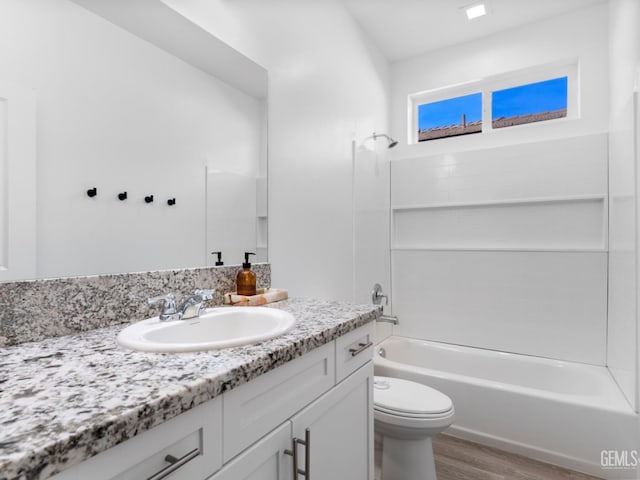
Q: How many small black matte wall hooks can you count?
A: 4